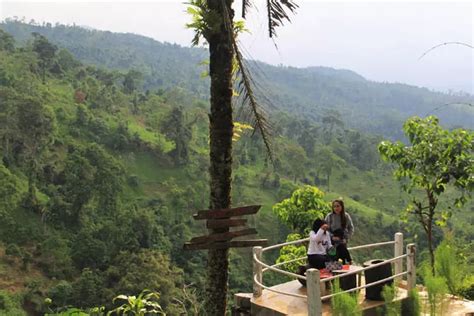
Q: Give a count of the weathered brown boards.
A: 4